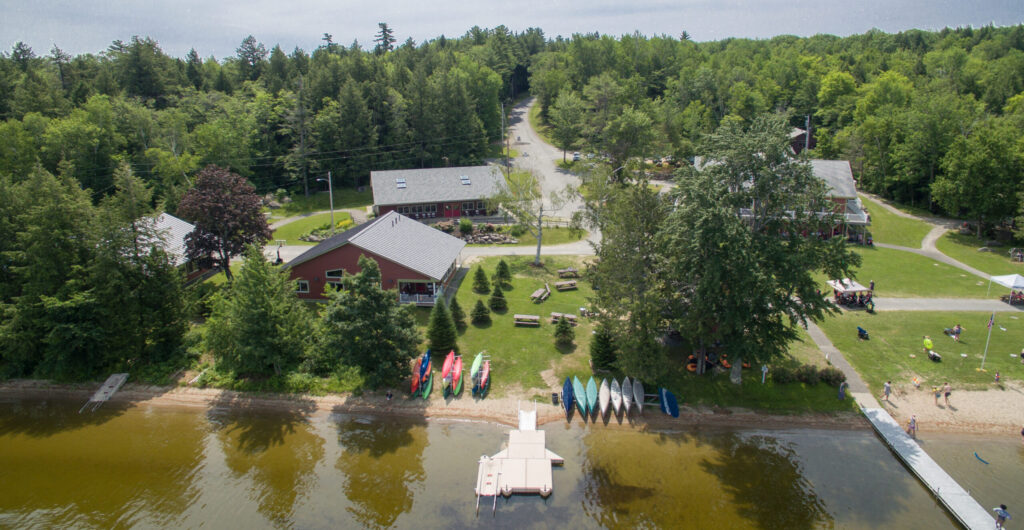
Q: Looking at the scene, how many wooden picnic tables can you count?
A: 5